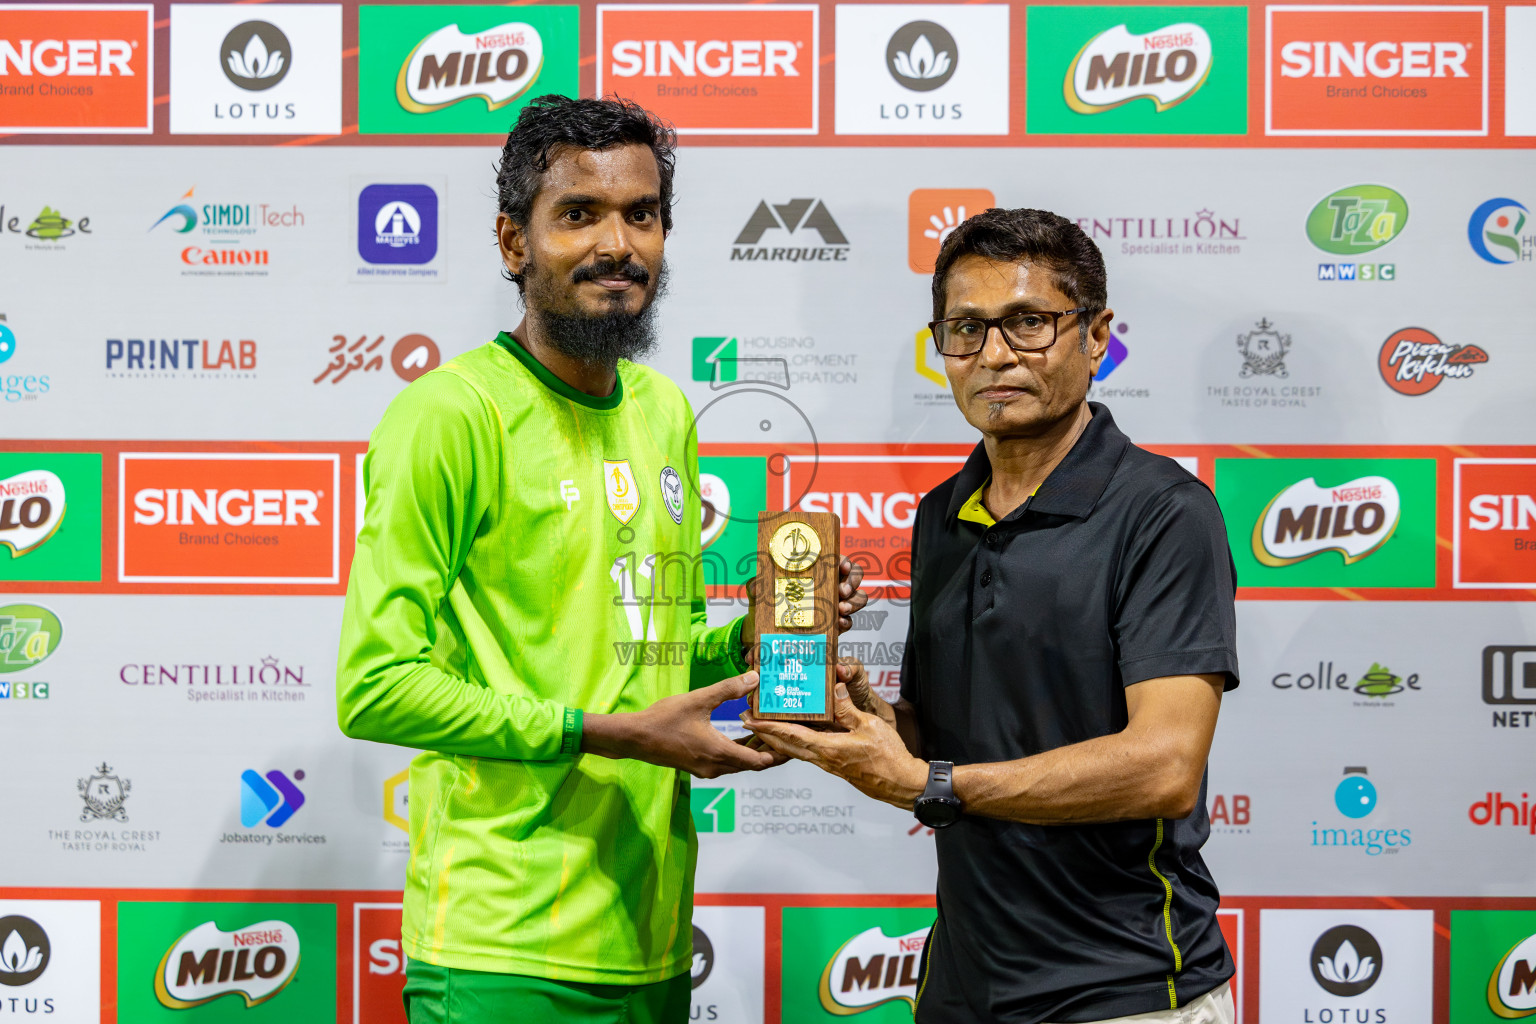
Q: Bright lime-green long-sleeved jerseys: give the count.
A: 1